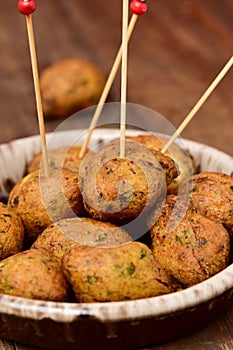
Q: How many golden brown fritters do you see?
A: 11